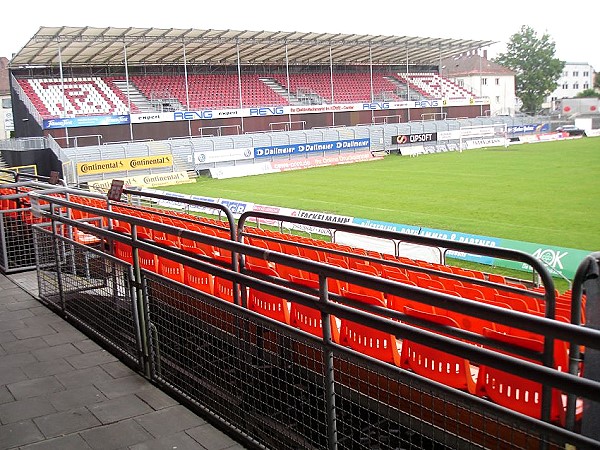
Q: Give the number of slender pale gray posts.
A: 10